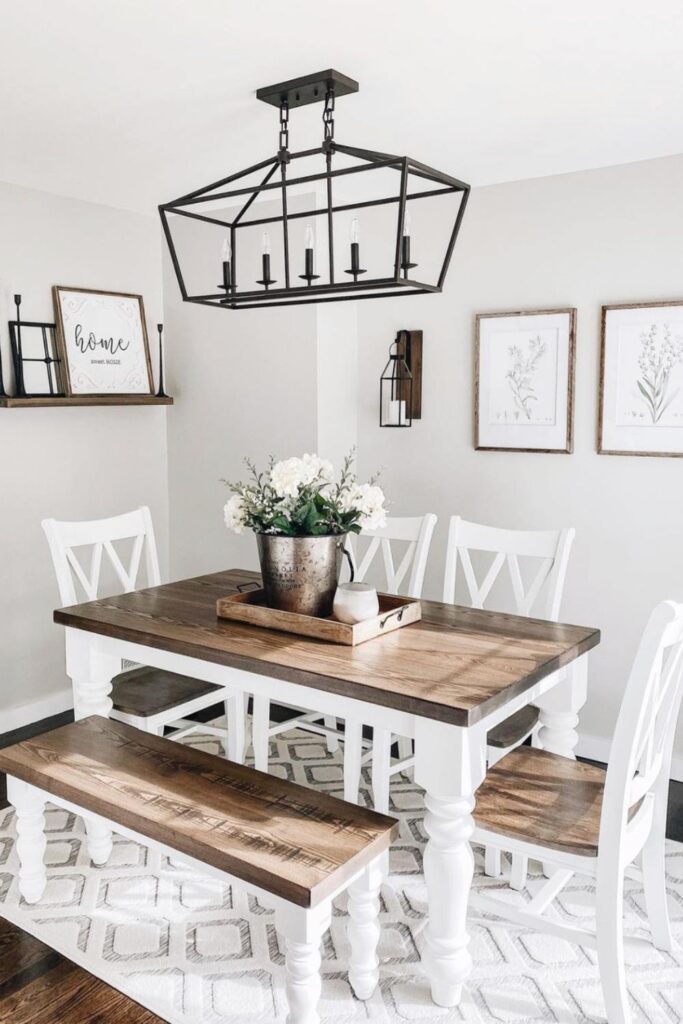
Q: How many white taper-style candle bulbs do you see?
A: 5